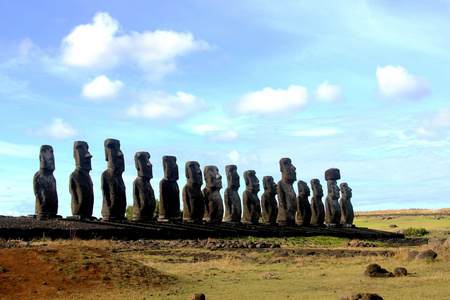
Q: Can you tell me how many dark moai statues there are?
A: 15